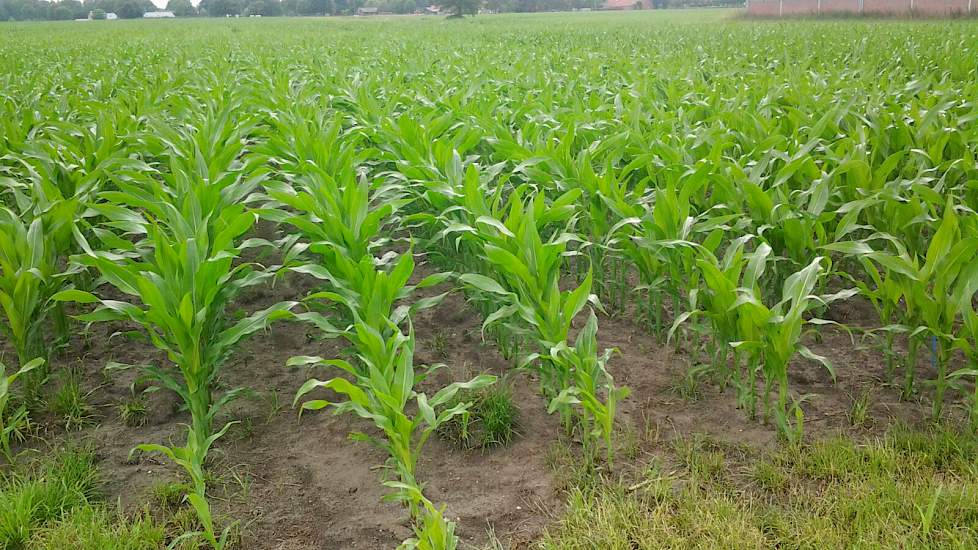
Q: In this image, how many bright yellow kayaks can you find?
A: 0